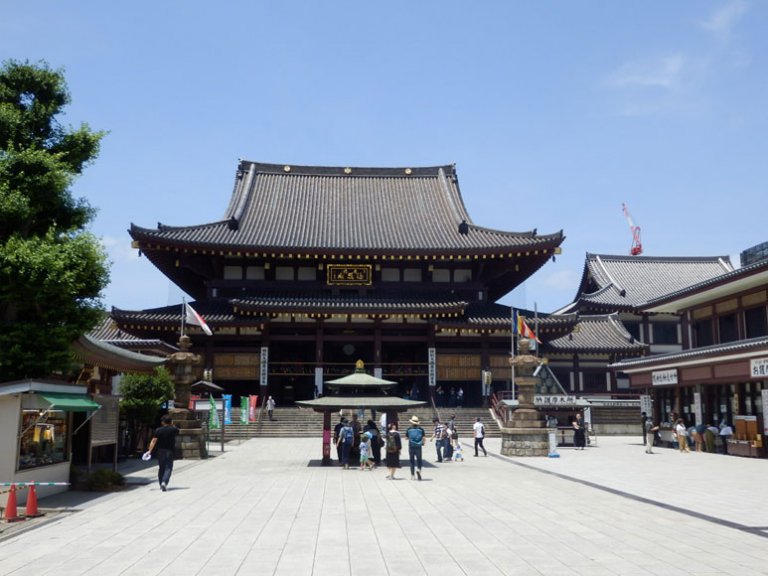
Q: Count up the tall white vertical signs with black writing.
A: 2